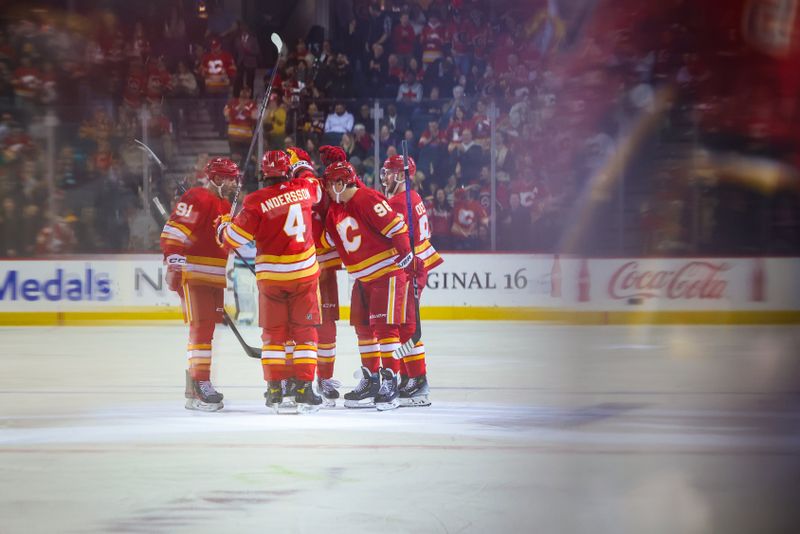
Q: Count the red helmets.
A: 4